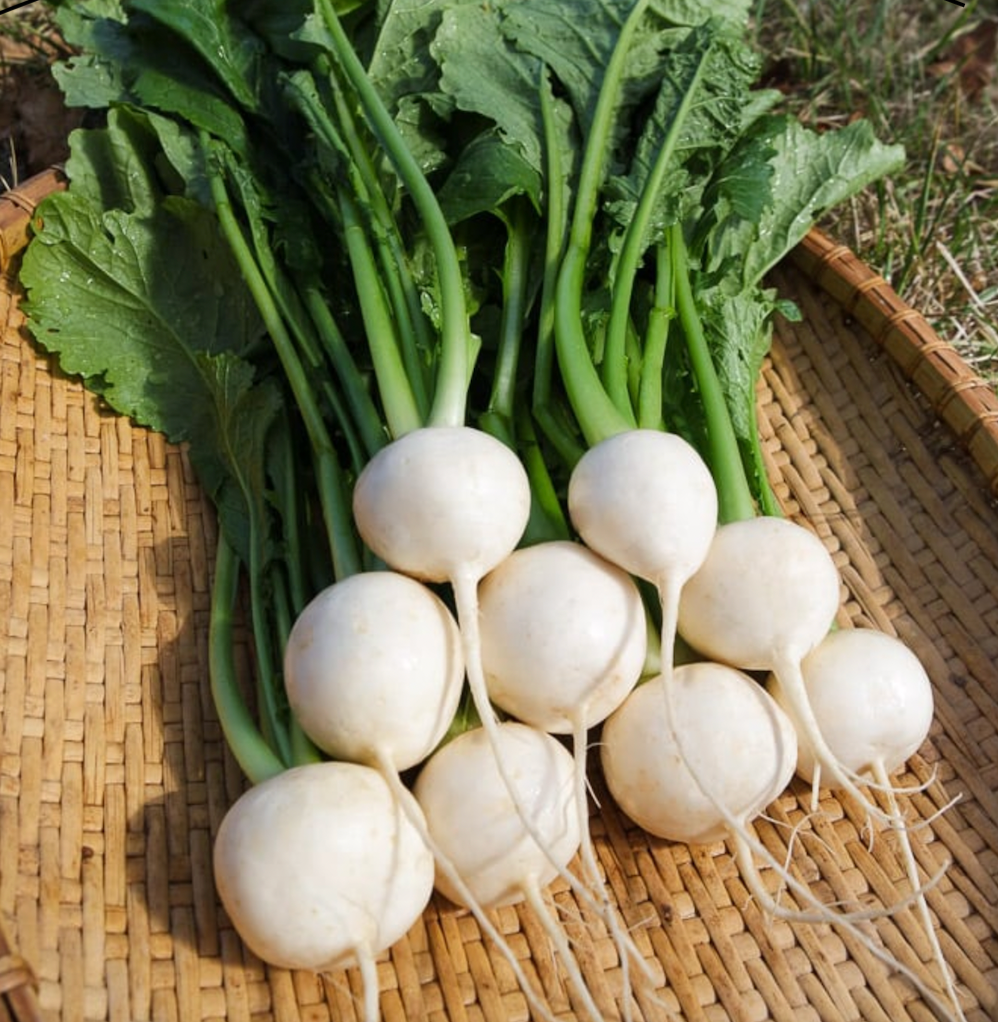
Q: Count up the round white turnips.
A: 9